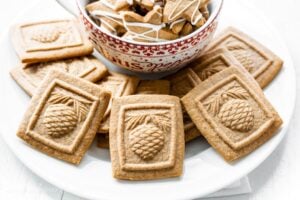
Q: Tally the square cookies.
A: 10